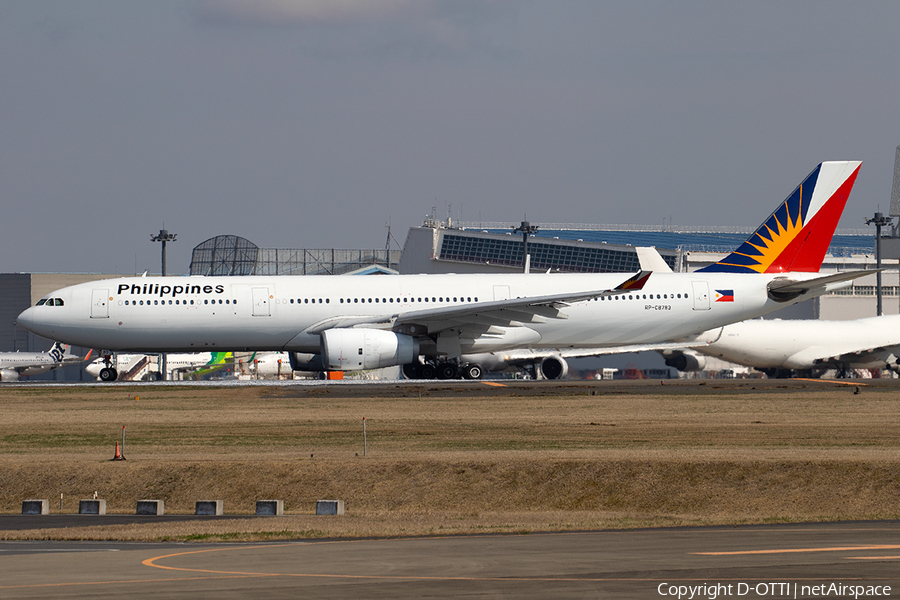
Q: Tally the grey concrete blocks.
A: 6